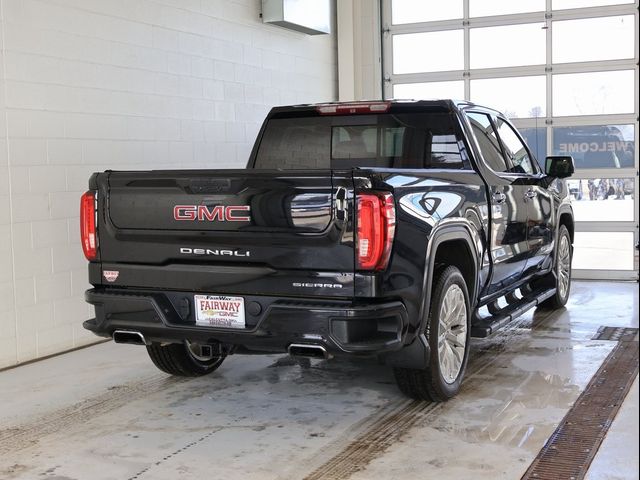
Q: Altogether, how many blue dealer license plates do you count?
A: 0